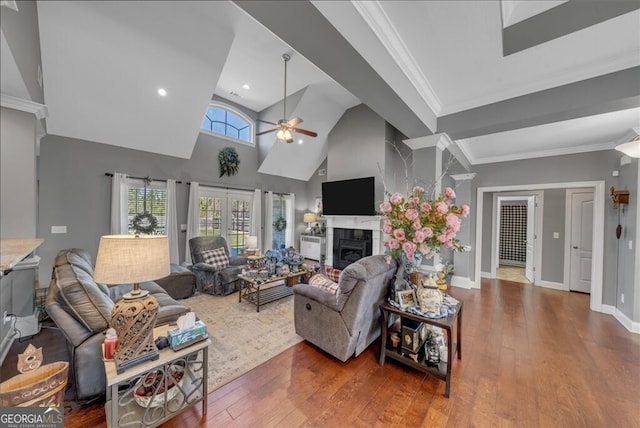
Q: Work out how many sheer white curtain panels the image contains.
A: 6